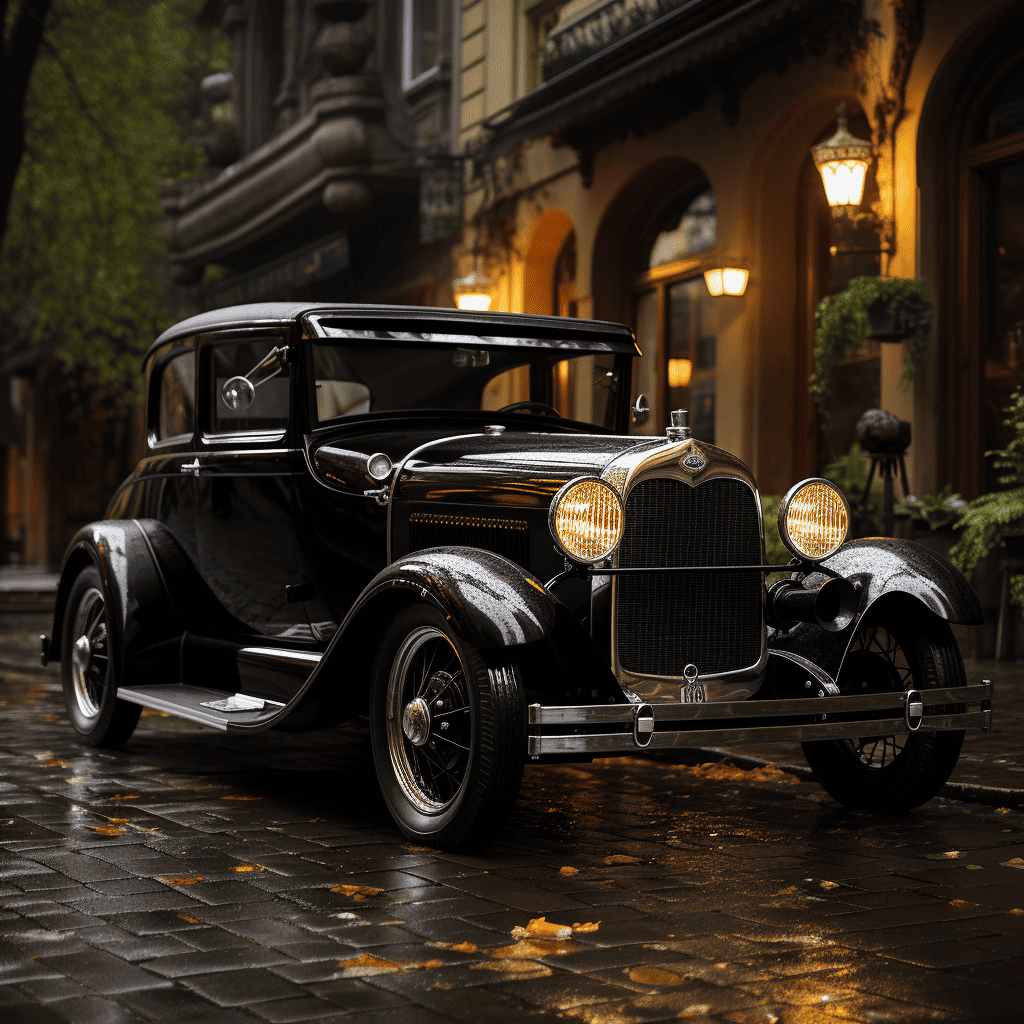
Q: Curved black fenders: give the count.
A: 3